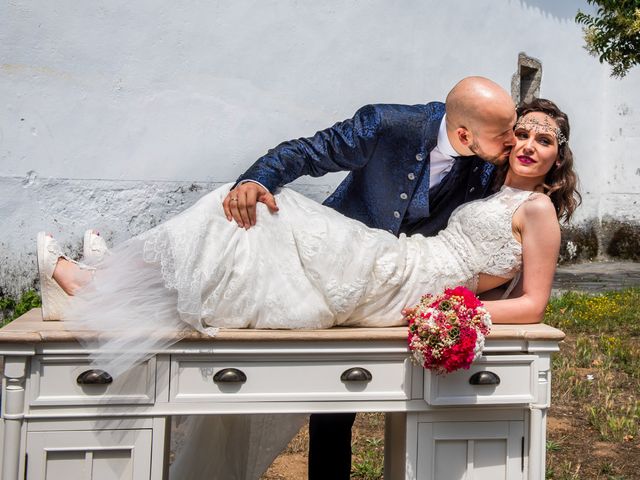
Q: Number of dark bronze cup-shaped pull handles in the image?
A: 4